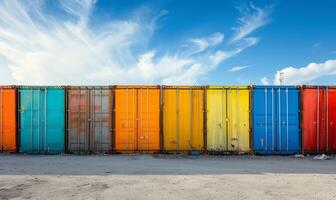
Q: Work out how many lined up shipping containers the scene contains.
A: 8